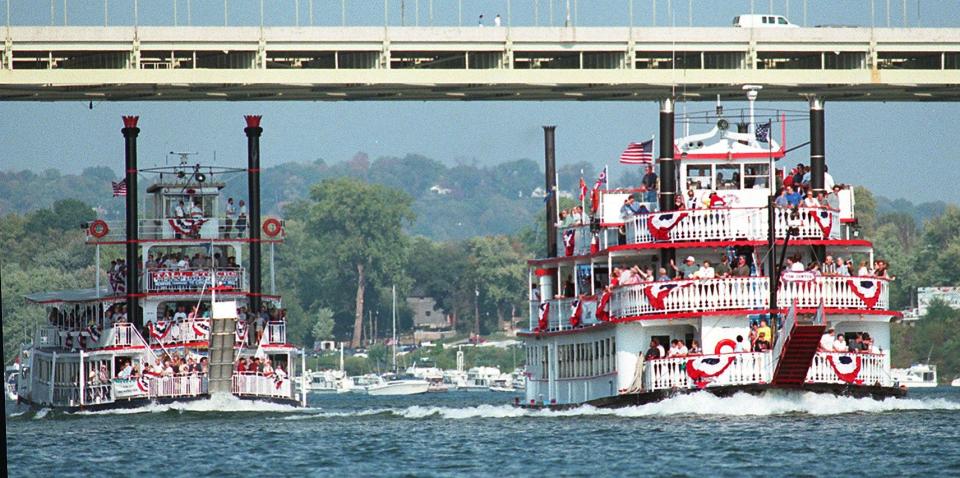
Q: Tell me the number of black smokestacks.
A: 5